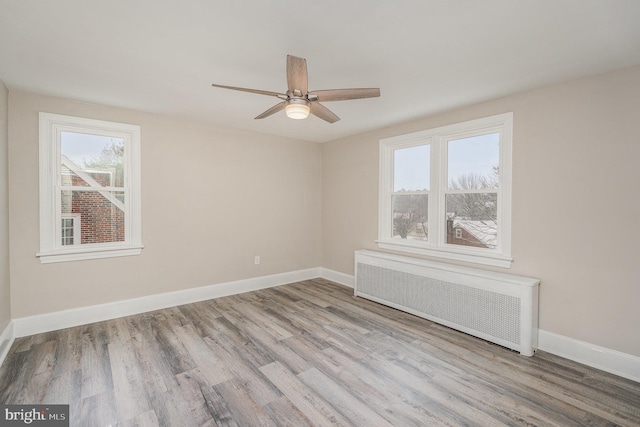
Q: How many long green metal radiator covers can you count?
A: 0